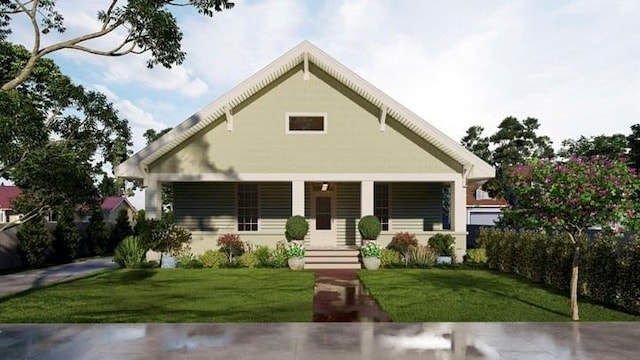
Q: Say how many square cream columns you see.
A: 4